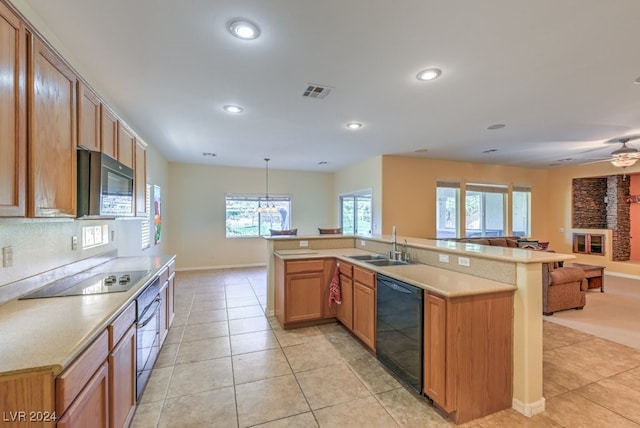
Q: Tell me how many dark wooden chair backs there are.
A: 2